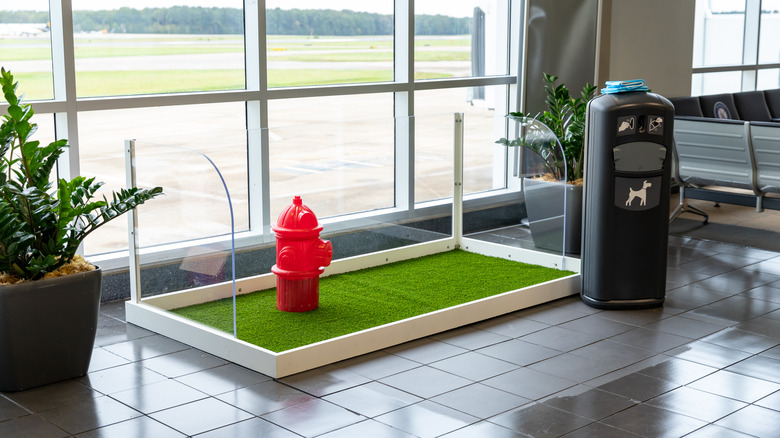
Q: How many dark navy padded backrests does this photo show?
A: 4